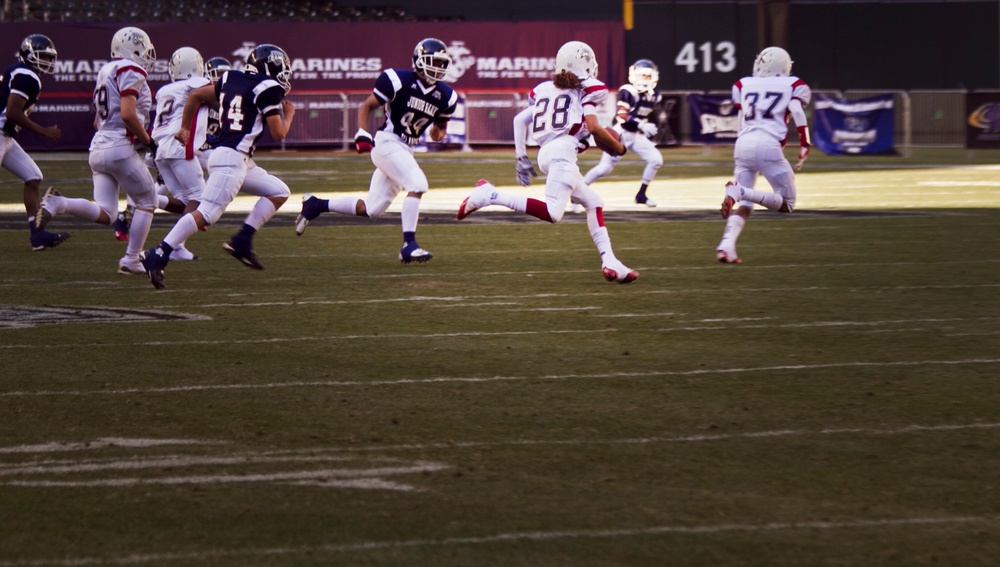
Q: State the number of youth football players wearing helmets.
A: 9